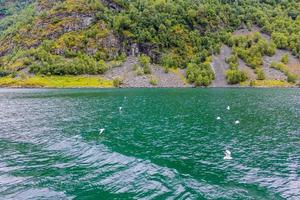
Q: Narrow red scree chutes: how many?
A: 0